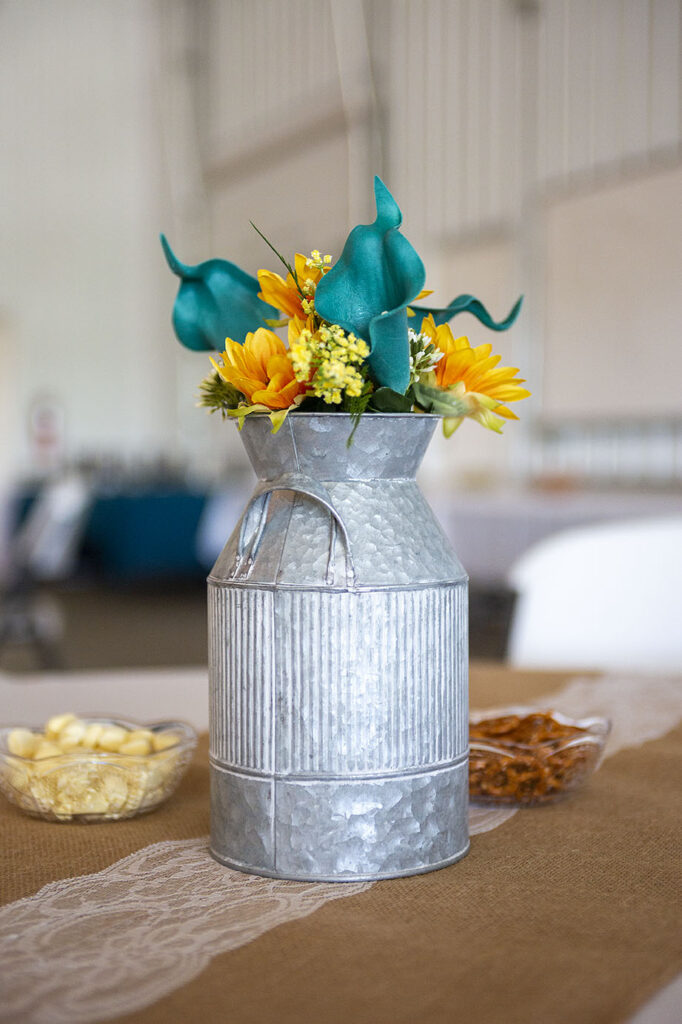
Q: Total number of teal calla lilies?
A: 3